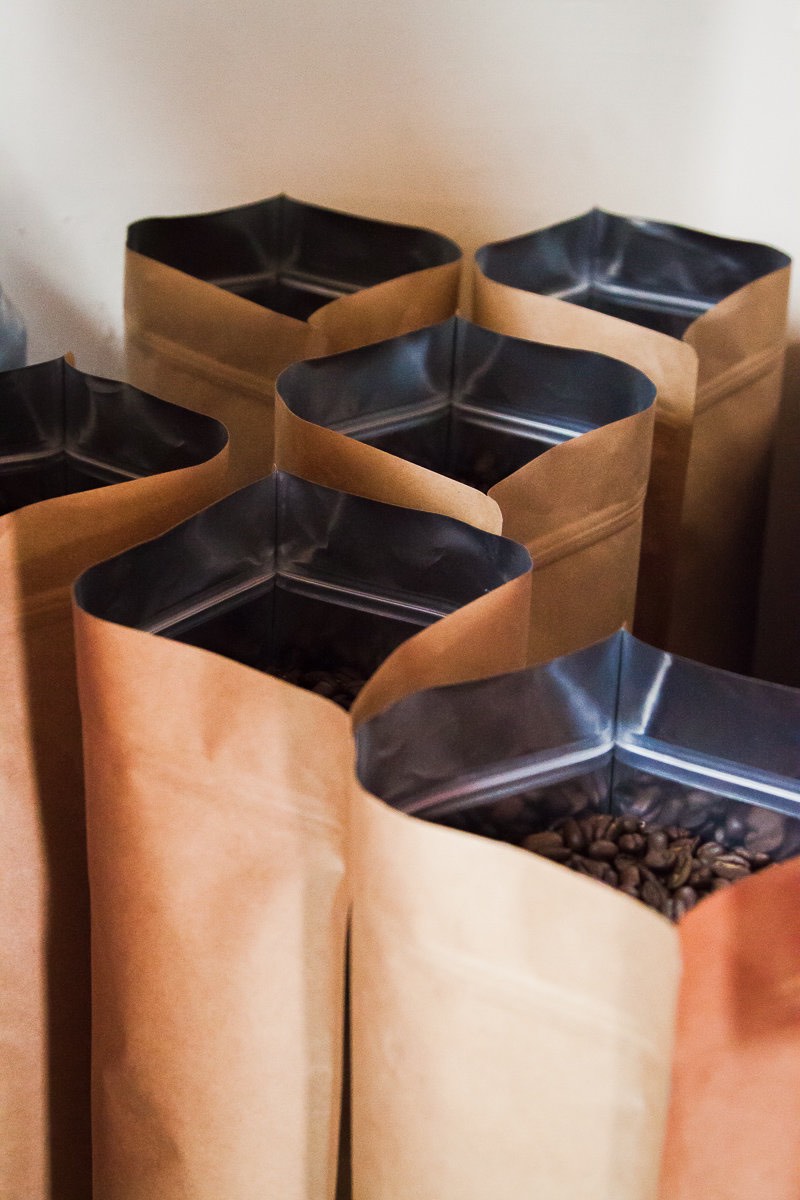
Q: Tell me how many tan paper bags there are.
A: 6